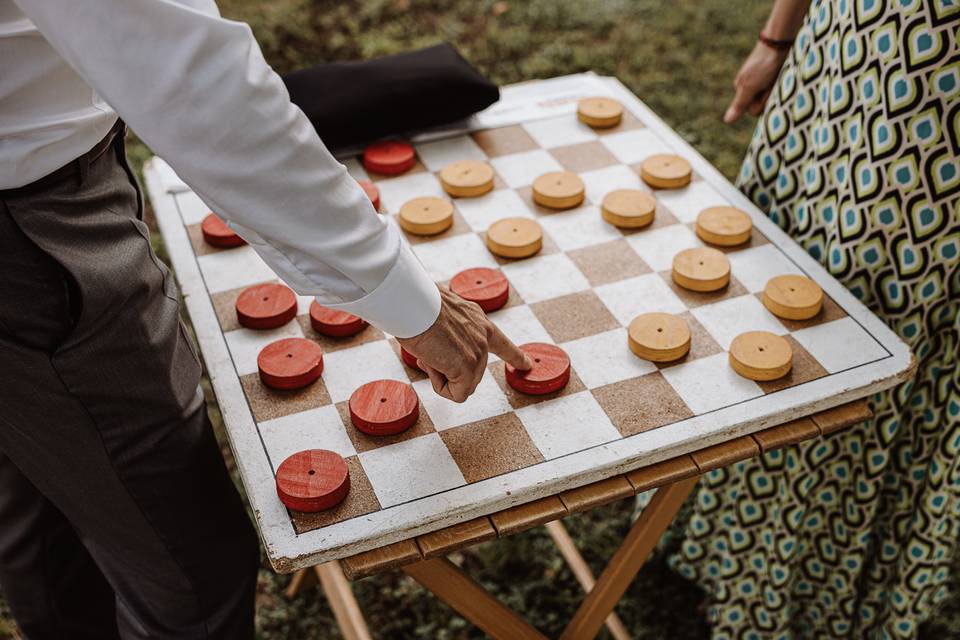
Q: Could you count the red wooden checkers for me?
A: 11